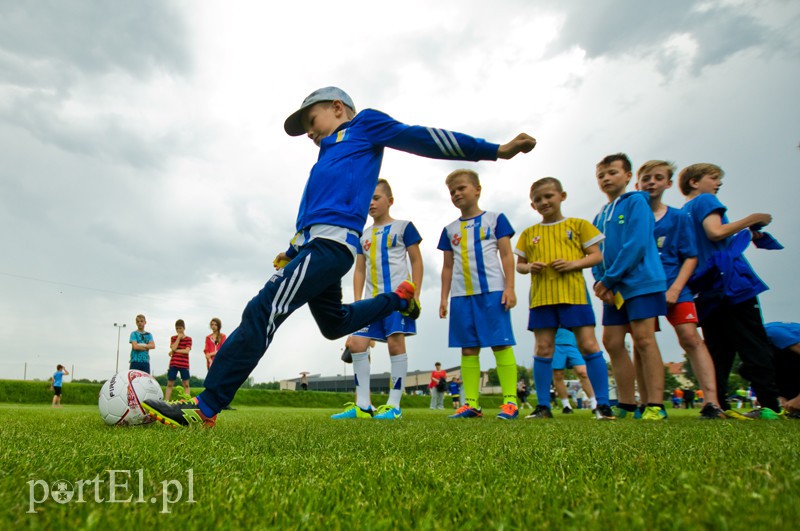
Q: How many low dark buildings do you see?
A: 1